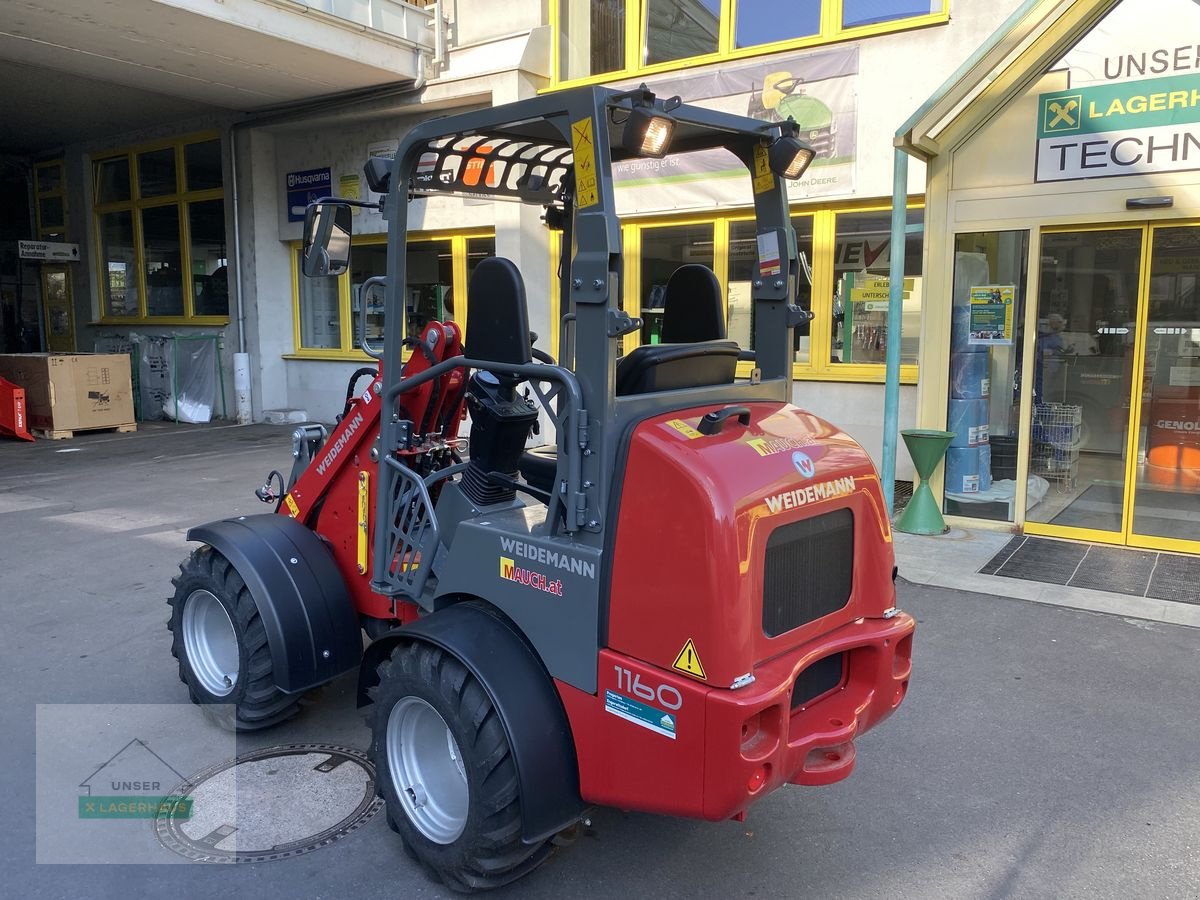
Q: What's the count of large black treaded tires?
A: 2